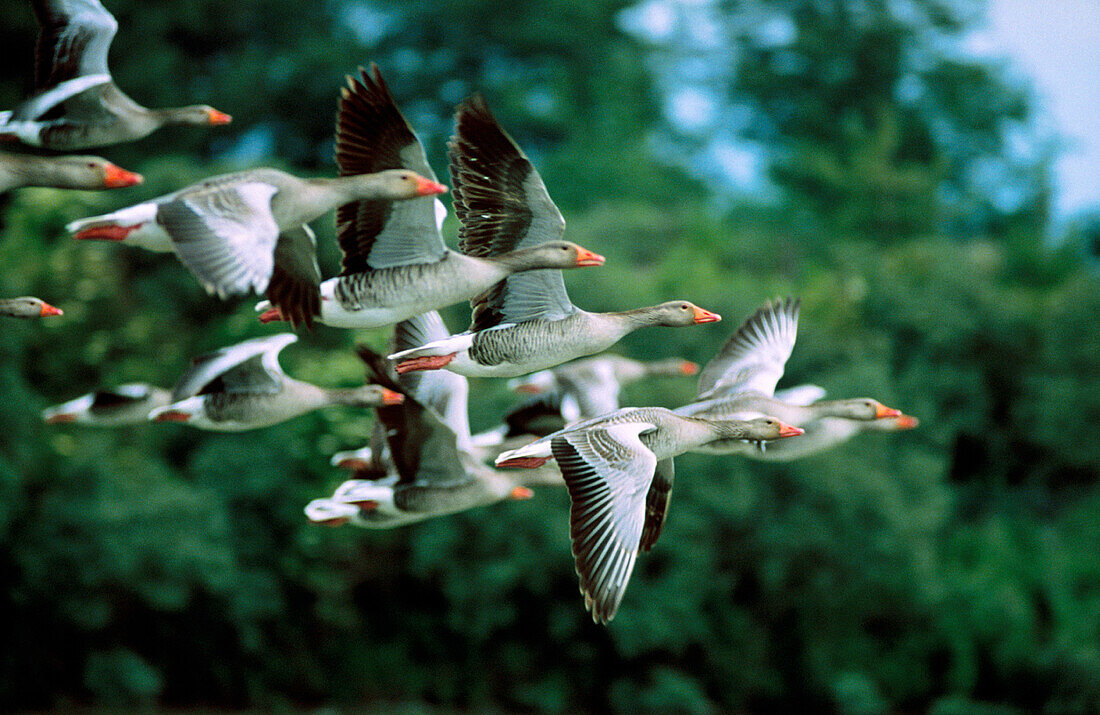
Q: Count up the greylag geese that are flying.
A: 15